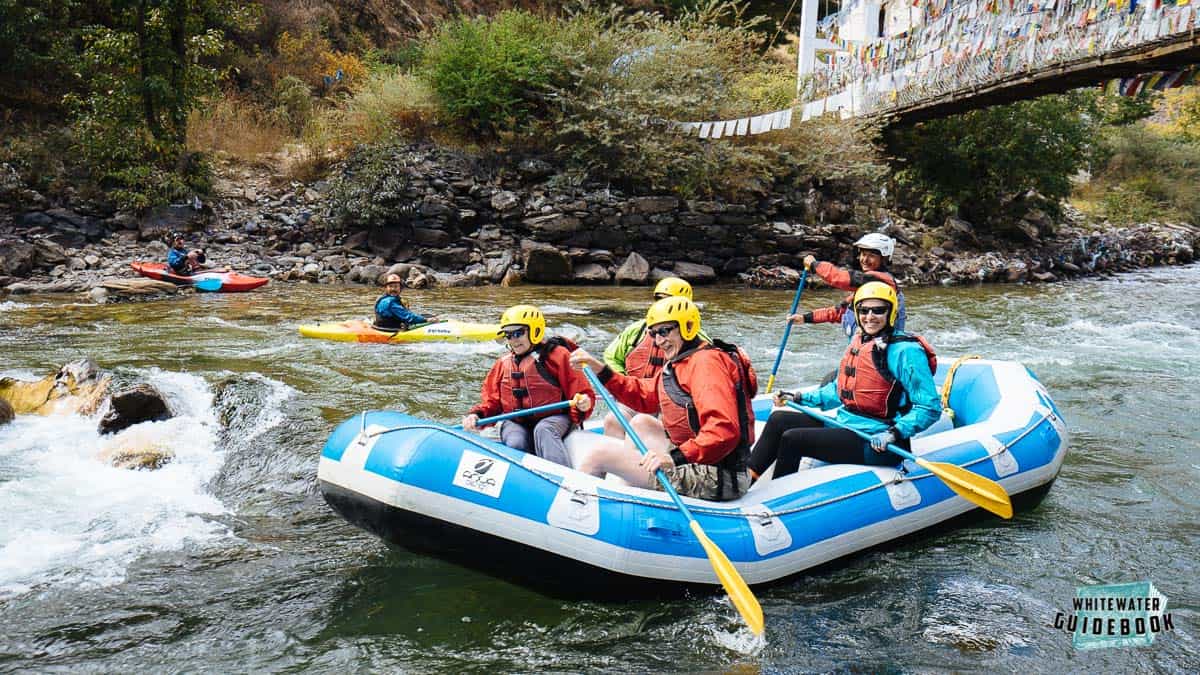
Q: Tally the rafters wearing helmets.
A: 5